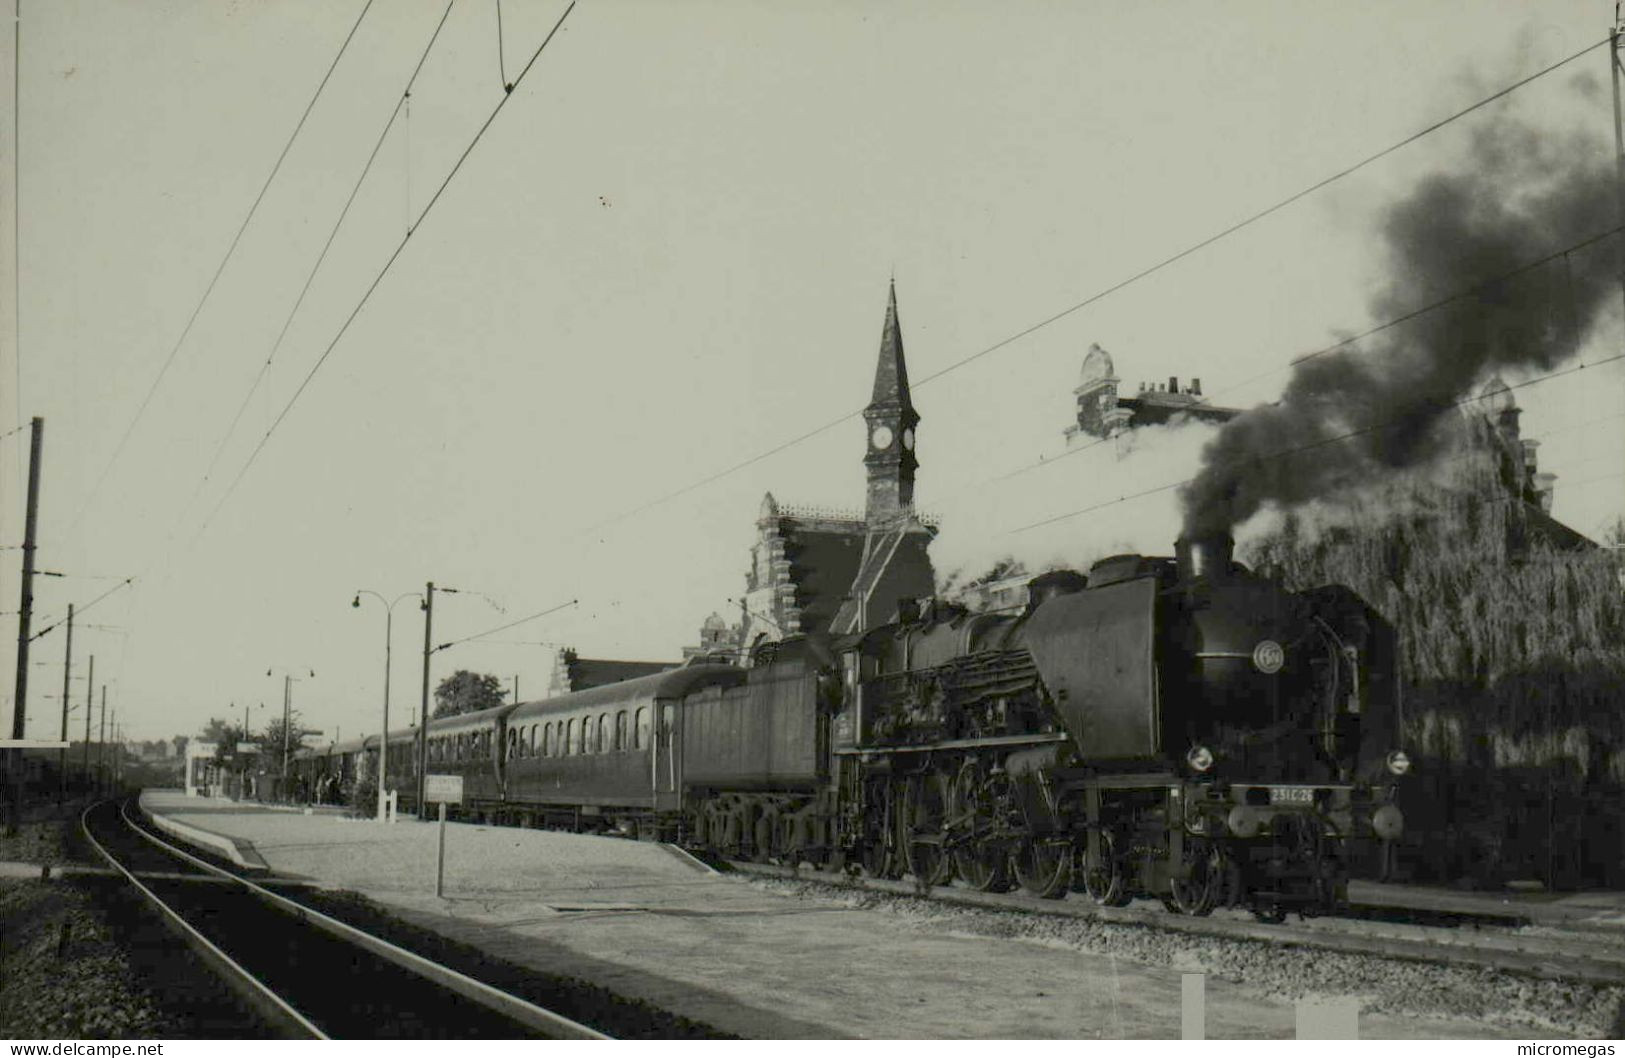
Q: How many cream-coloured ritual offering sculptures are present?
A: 0